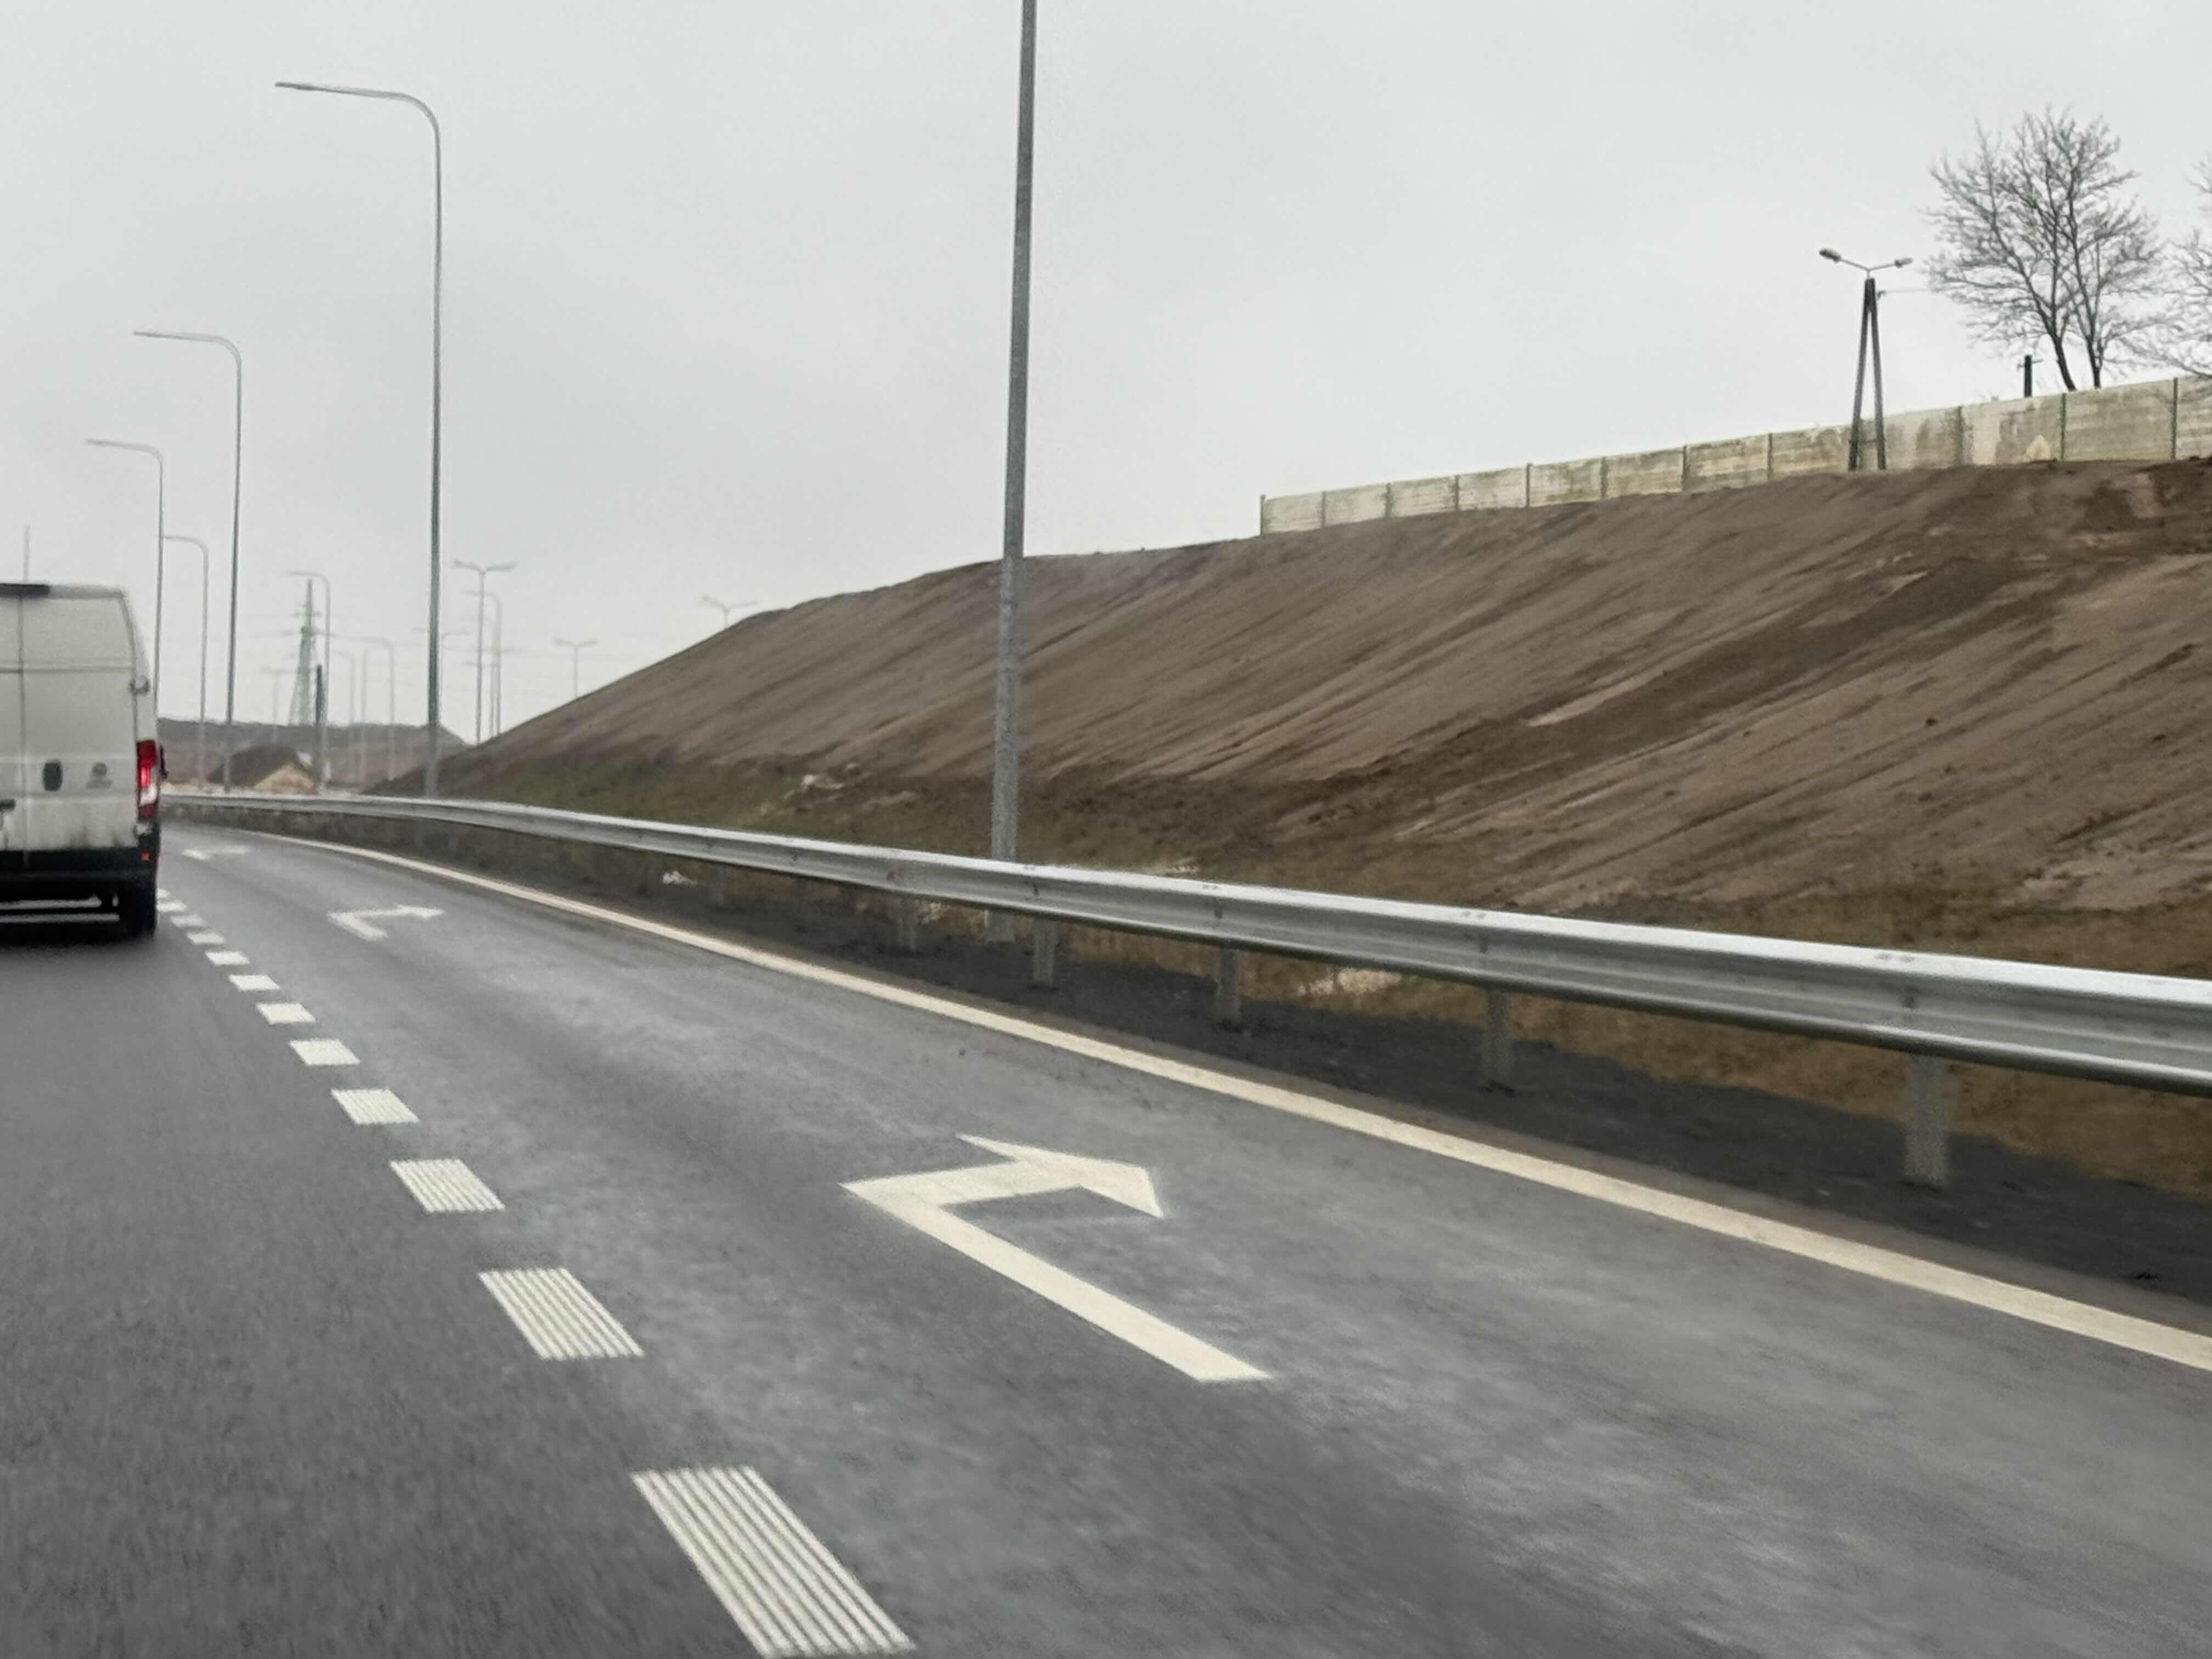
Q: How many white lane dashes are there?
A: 12